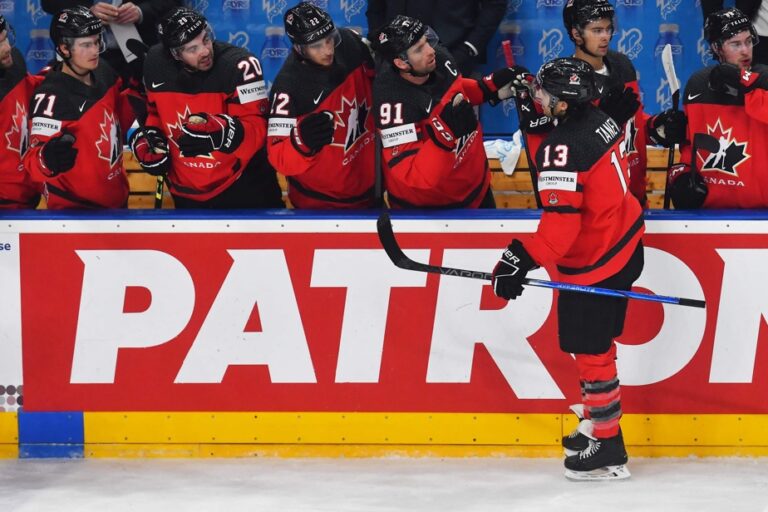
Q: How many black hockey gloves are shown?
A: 12